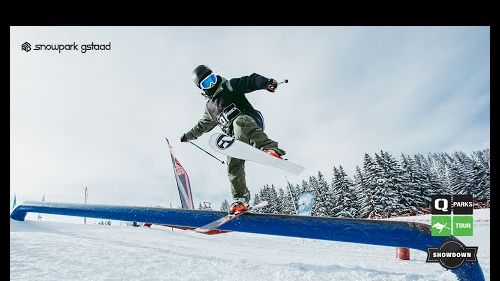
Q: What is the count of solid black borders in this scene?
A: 3